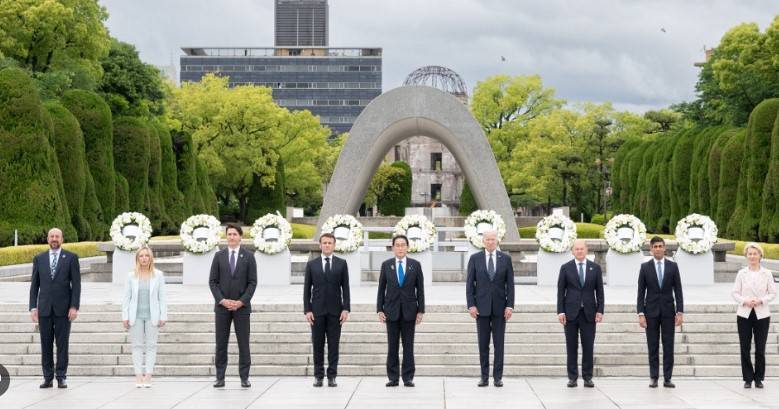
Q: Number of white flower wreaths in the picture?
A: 9